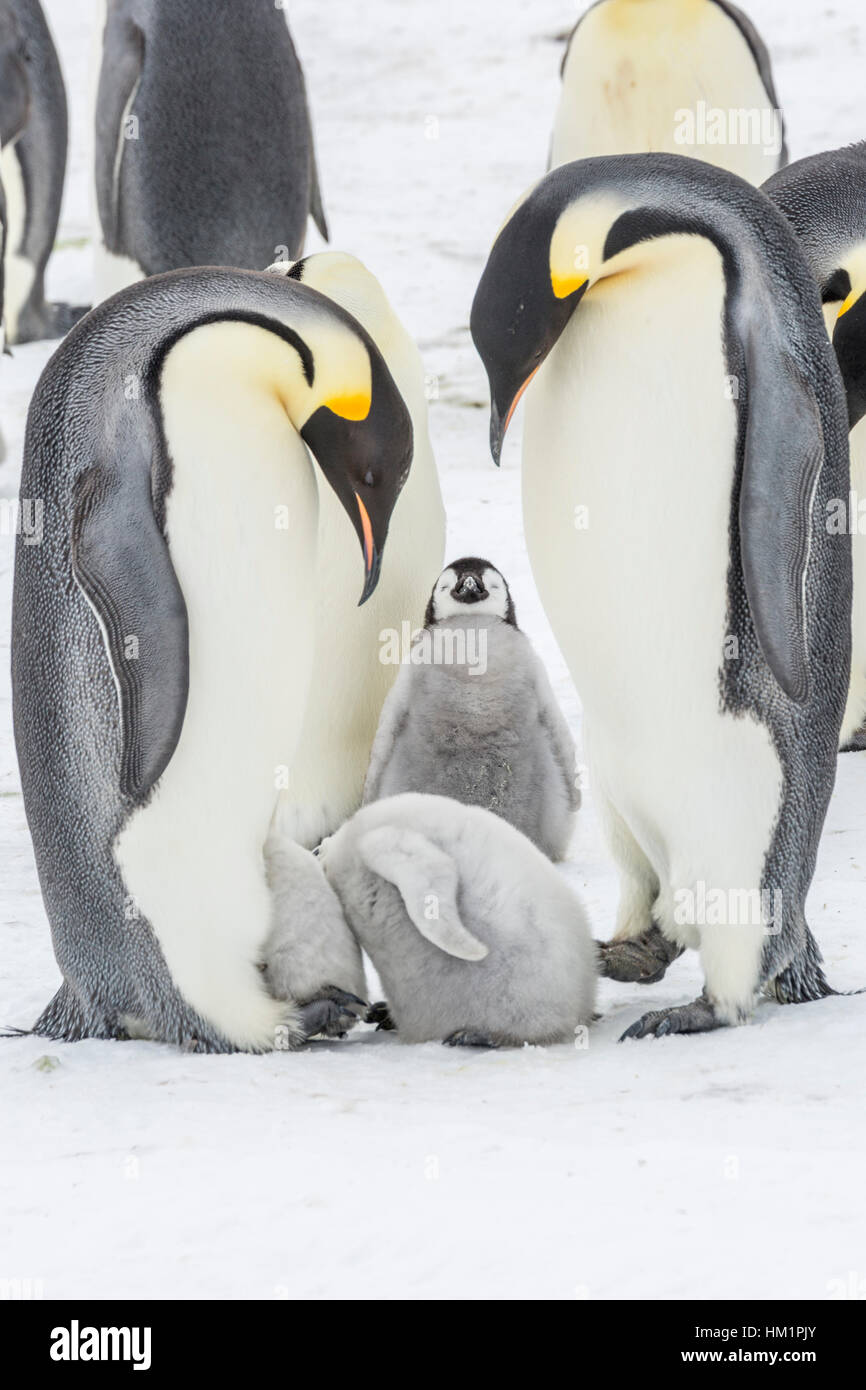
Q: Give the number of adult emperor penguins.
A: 7